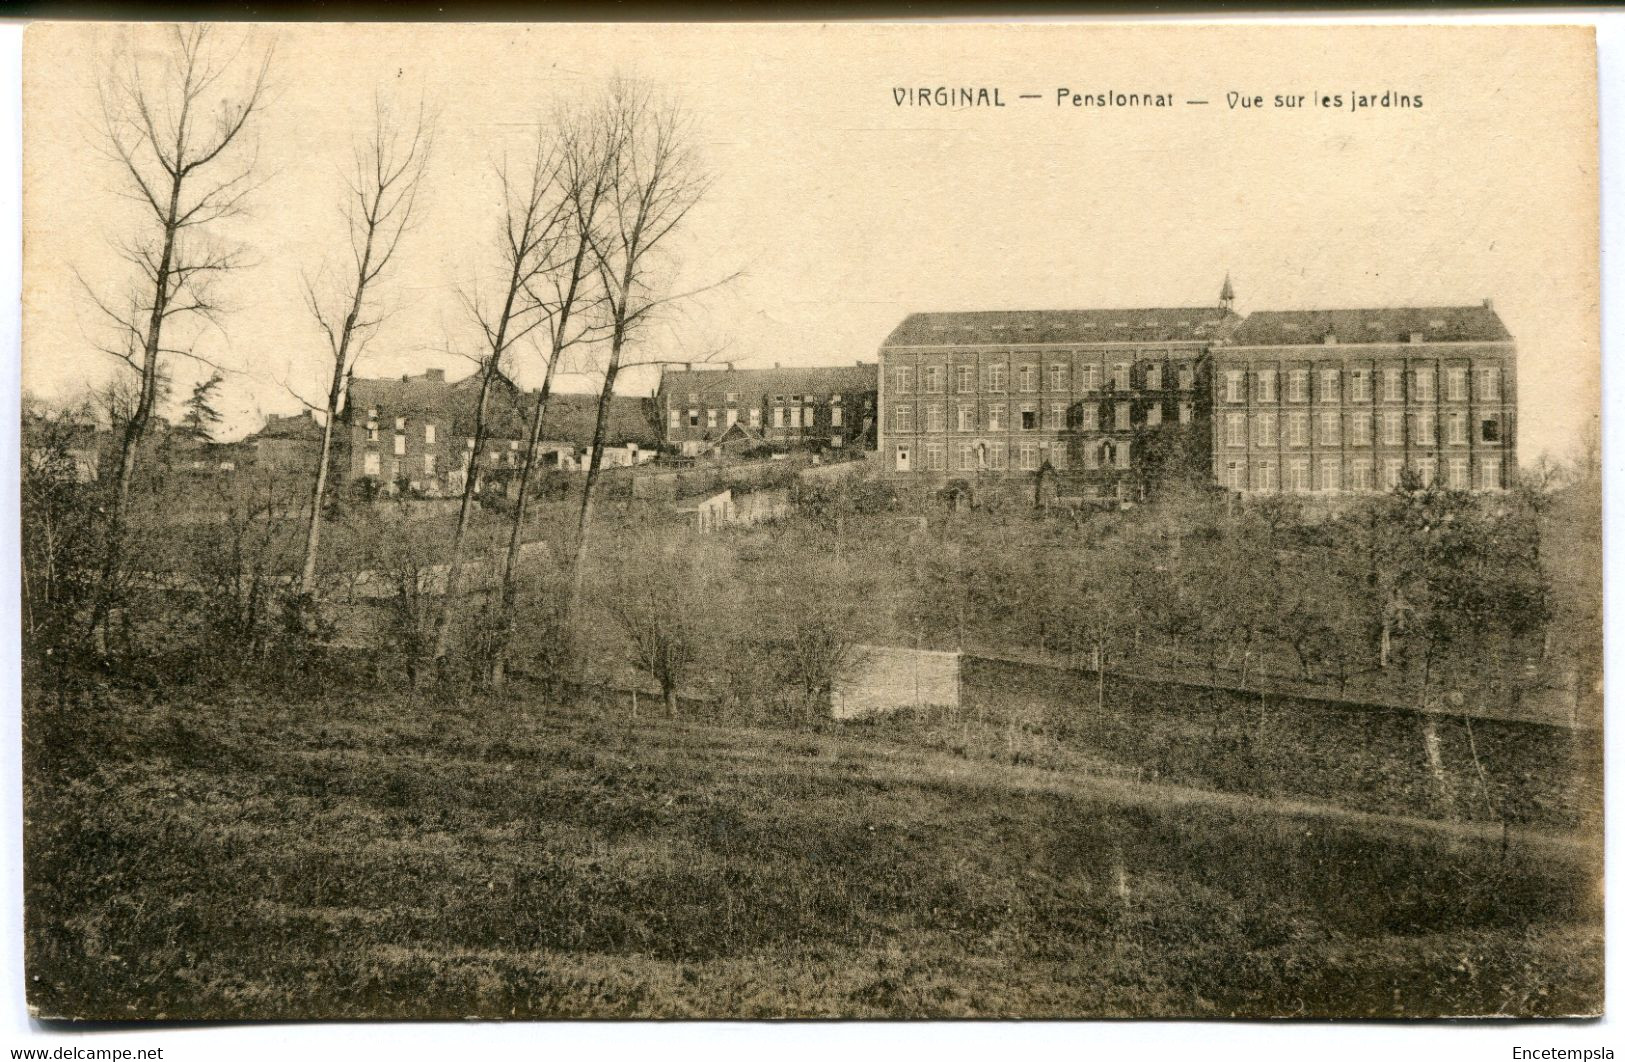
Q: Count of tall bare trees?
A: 5